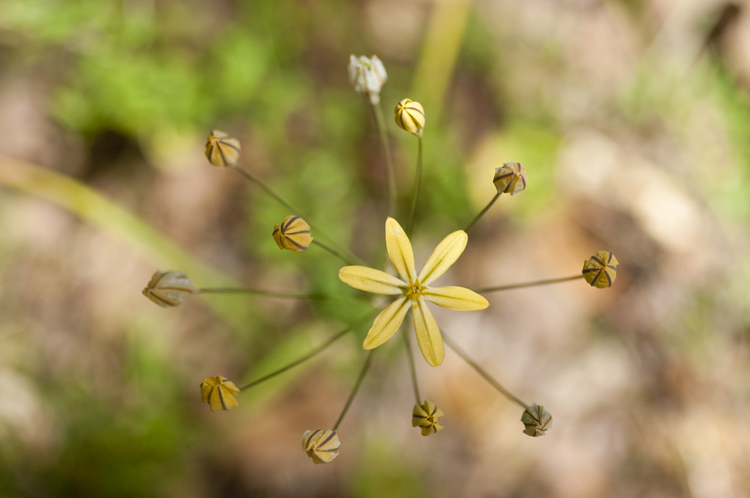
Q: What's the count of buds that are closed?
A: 11